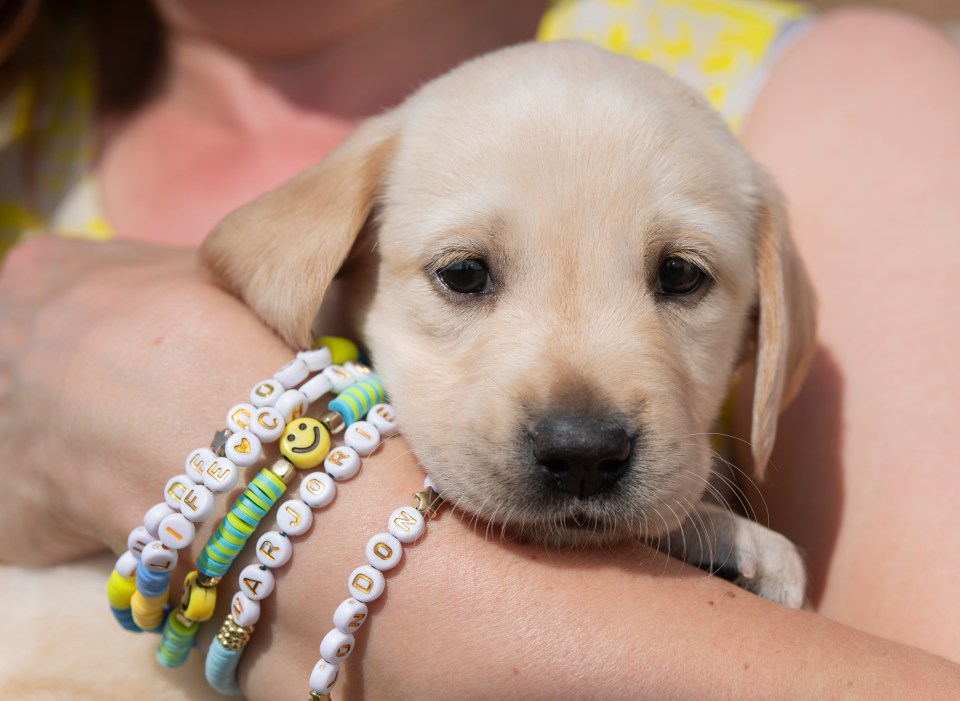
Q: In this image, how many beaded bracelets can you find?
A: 5